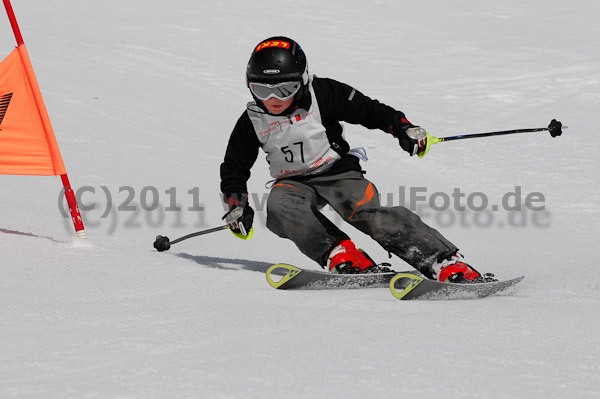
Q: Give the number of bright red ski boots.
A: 2